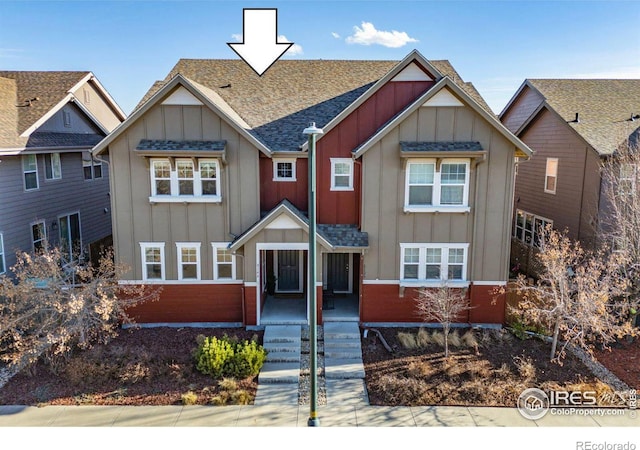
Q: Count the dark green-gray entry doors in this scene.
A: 2